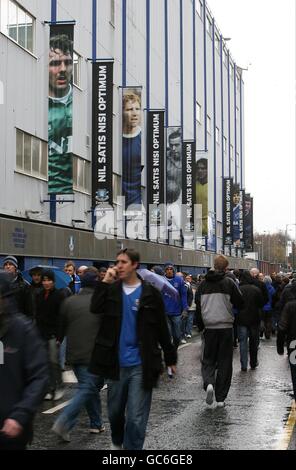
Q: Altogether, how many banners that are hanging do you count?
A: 11